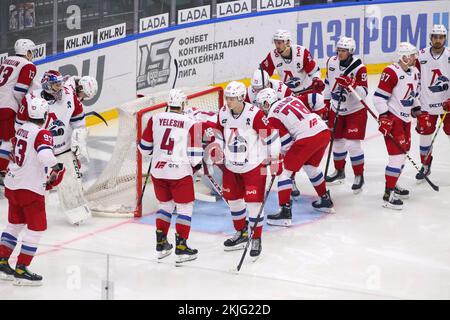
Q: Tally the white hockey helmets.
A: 11